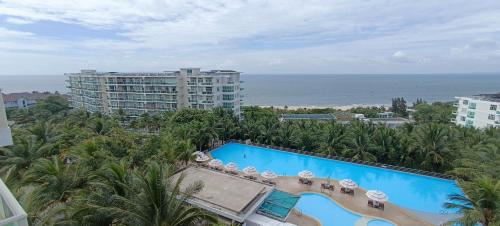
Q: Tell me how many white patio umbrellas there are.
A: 8